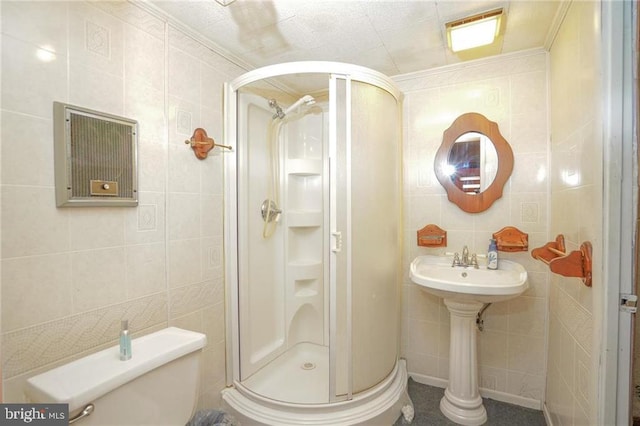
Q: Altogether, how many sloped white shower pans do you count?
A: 1